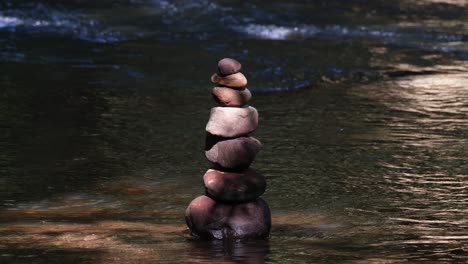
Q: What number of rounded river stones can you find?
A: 7